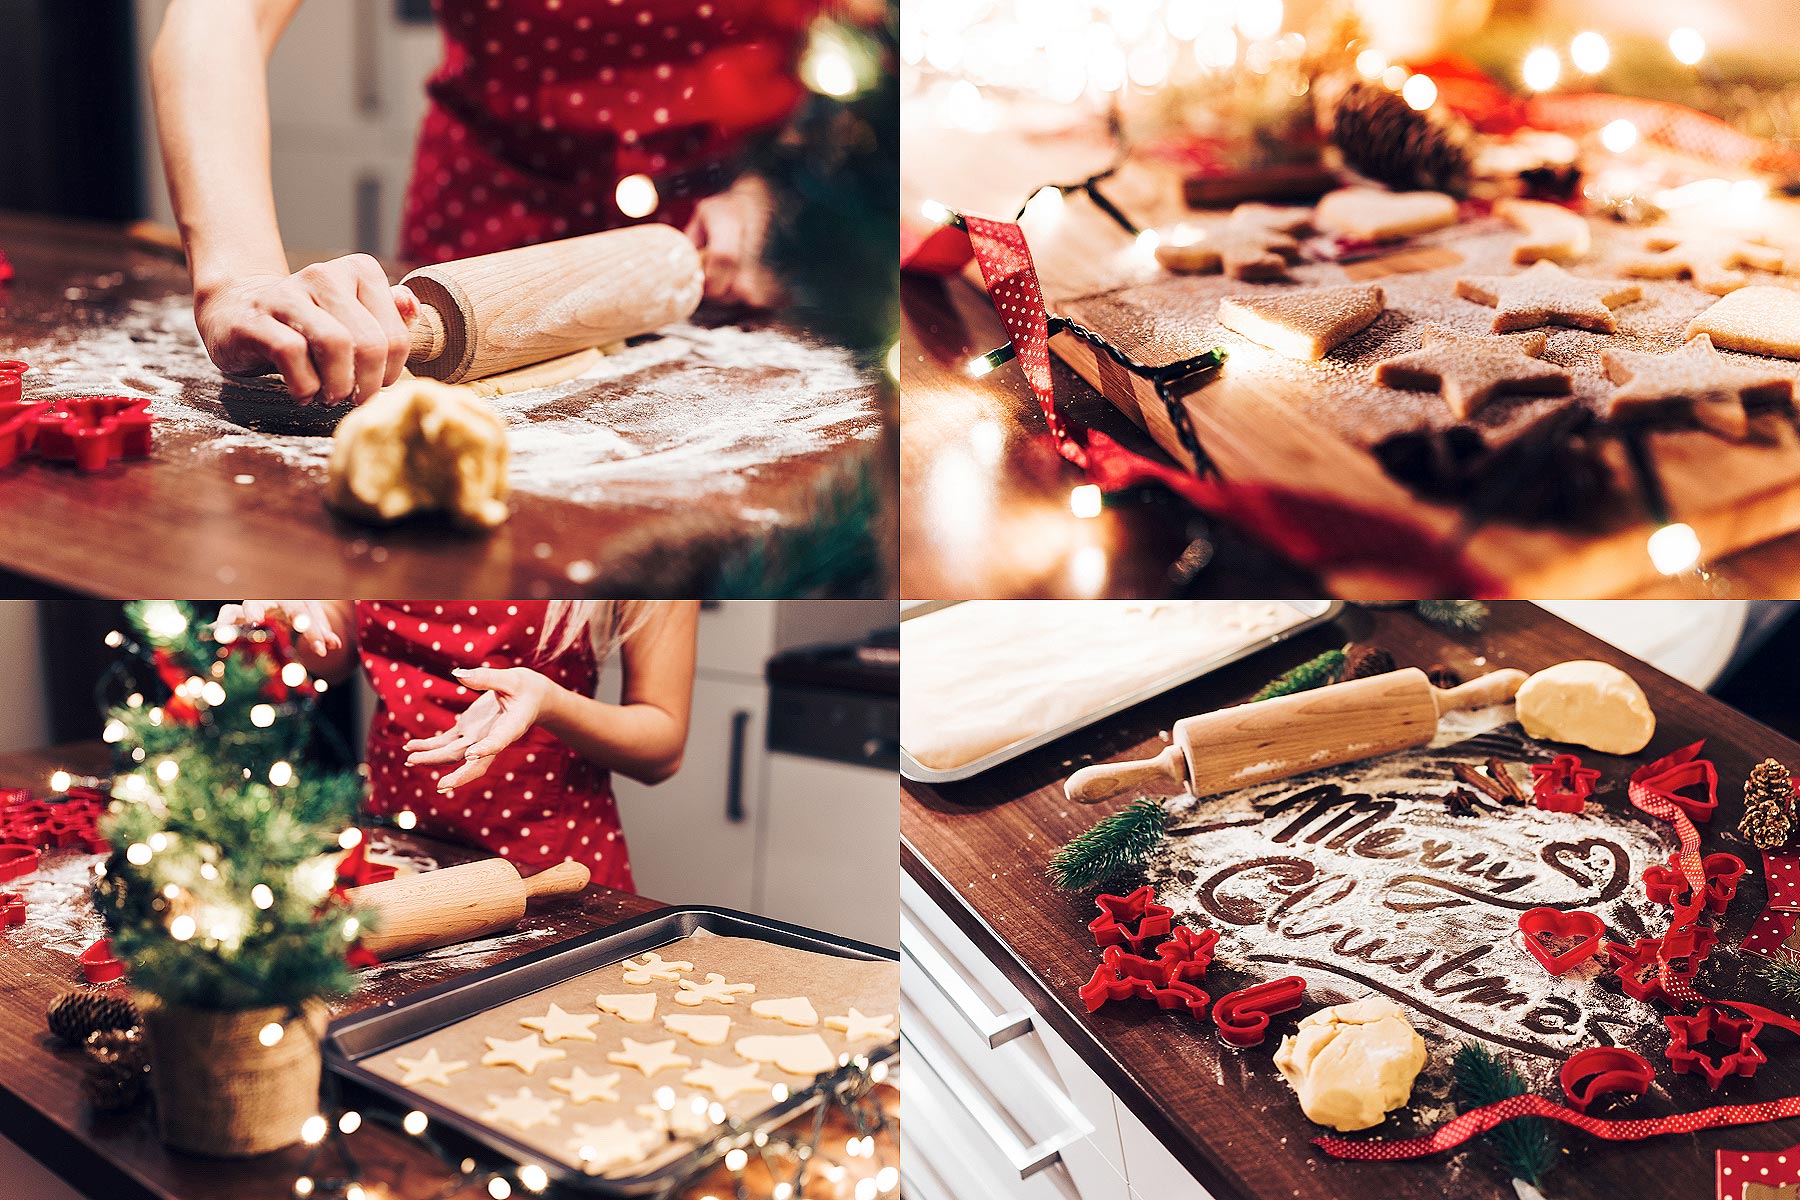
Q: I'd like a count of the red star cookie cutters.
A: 2